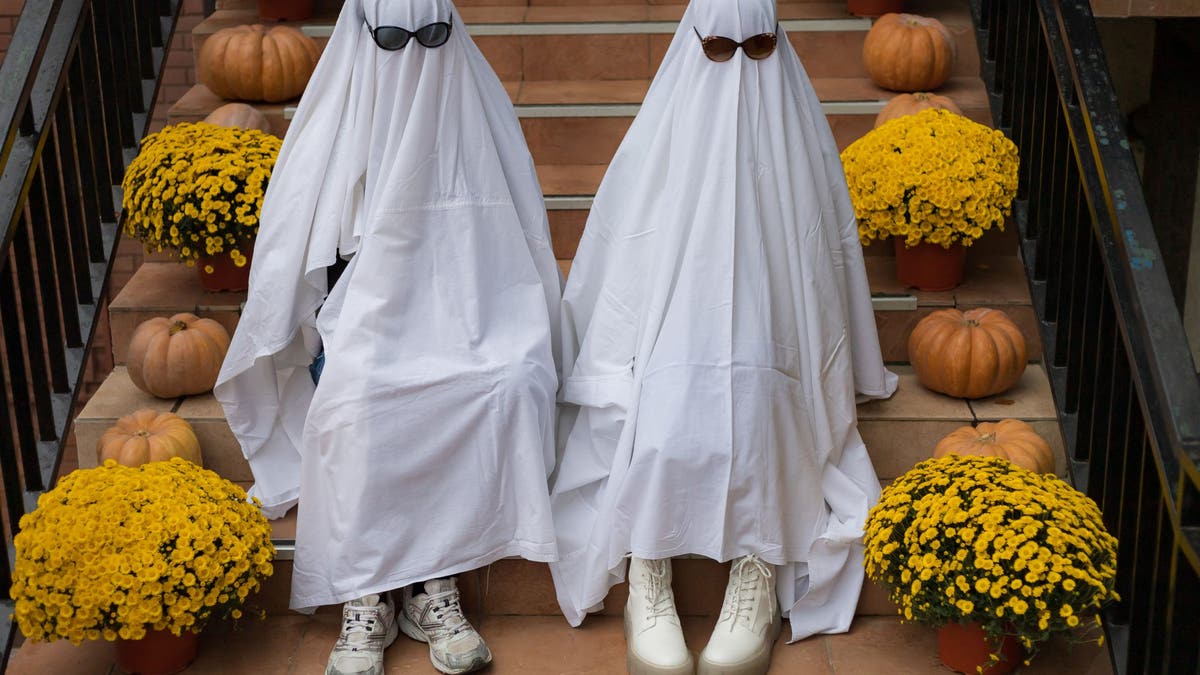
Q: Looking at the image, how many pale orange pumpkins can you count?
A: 8